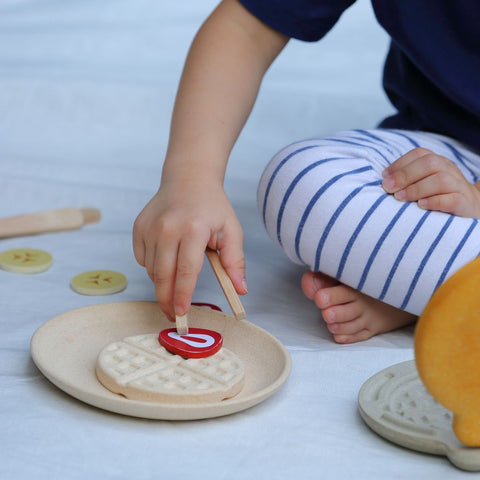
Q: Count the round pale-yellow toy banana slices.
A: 2